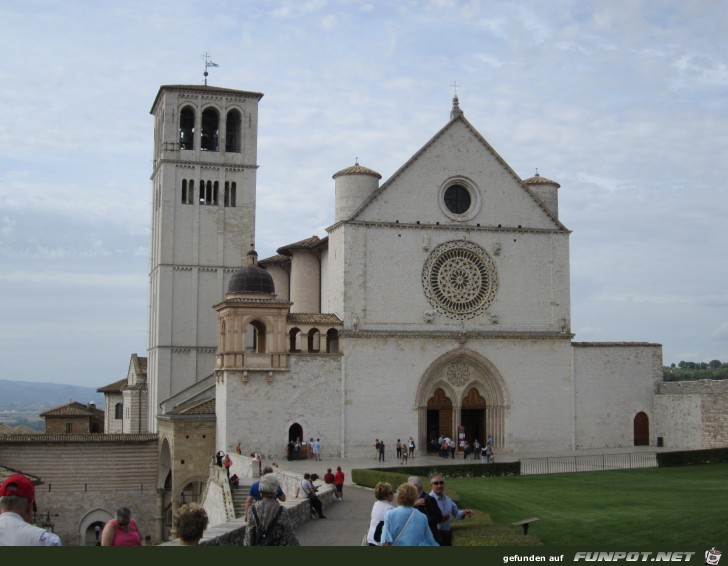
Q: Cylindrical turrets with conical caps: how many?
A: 2